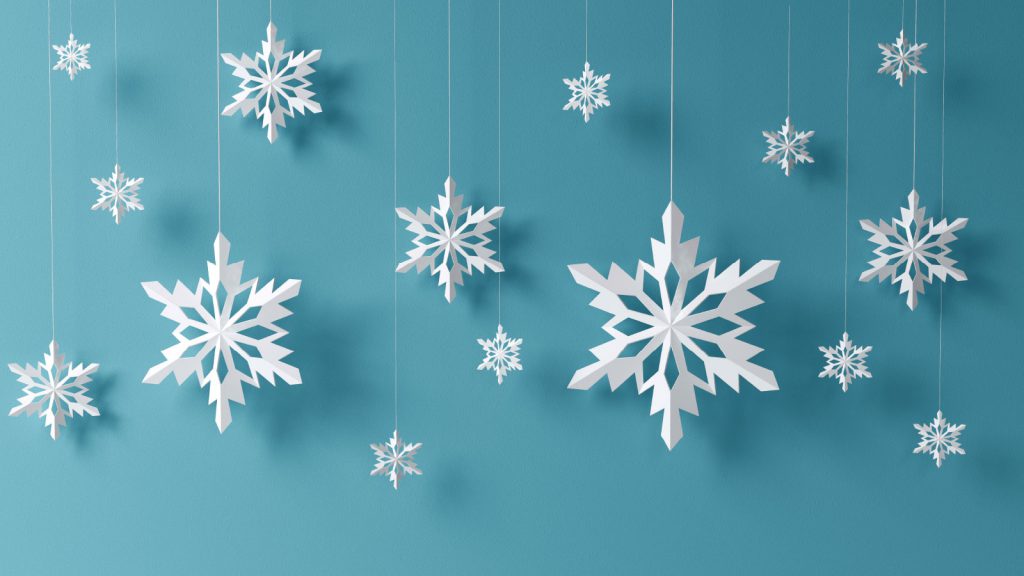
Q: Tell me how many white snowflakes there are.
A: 15